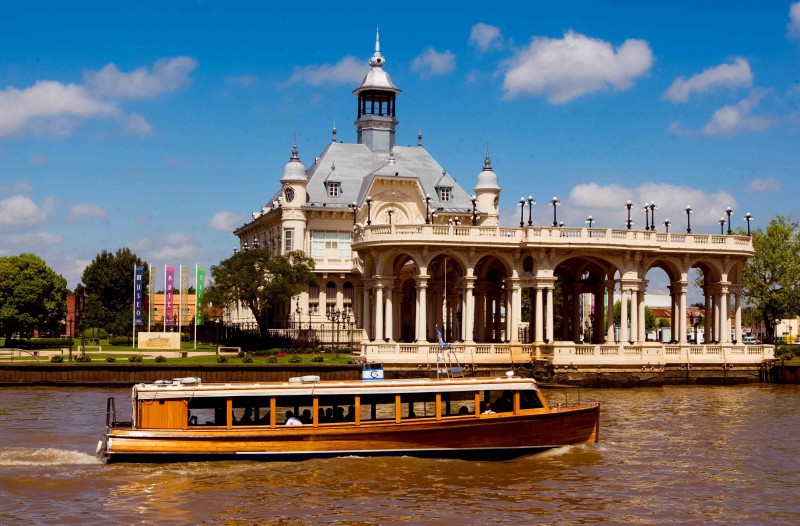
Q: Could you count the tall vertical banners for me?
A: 5